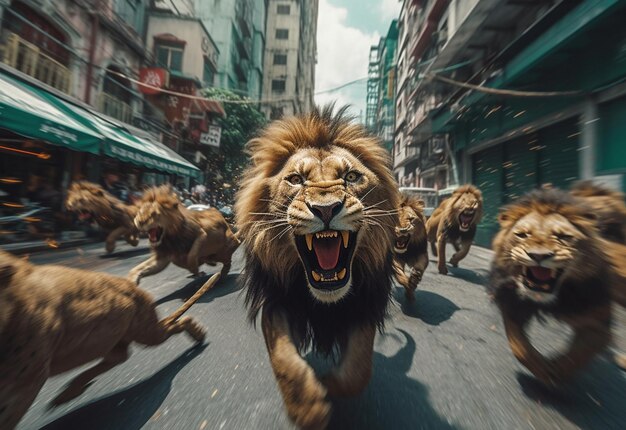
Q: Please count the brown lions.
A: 8